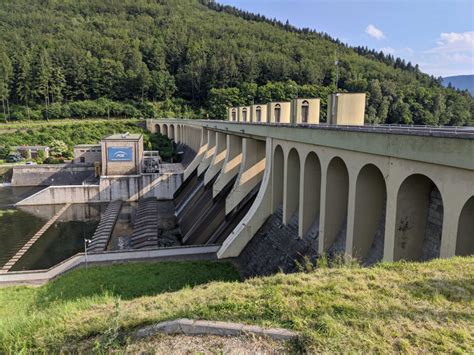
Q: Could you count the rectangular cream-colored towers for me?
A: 6